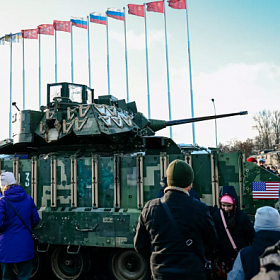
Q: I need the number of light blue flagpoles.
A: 11